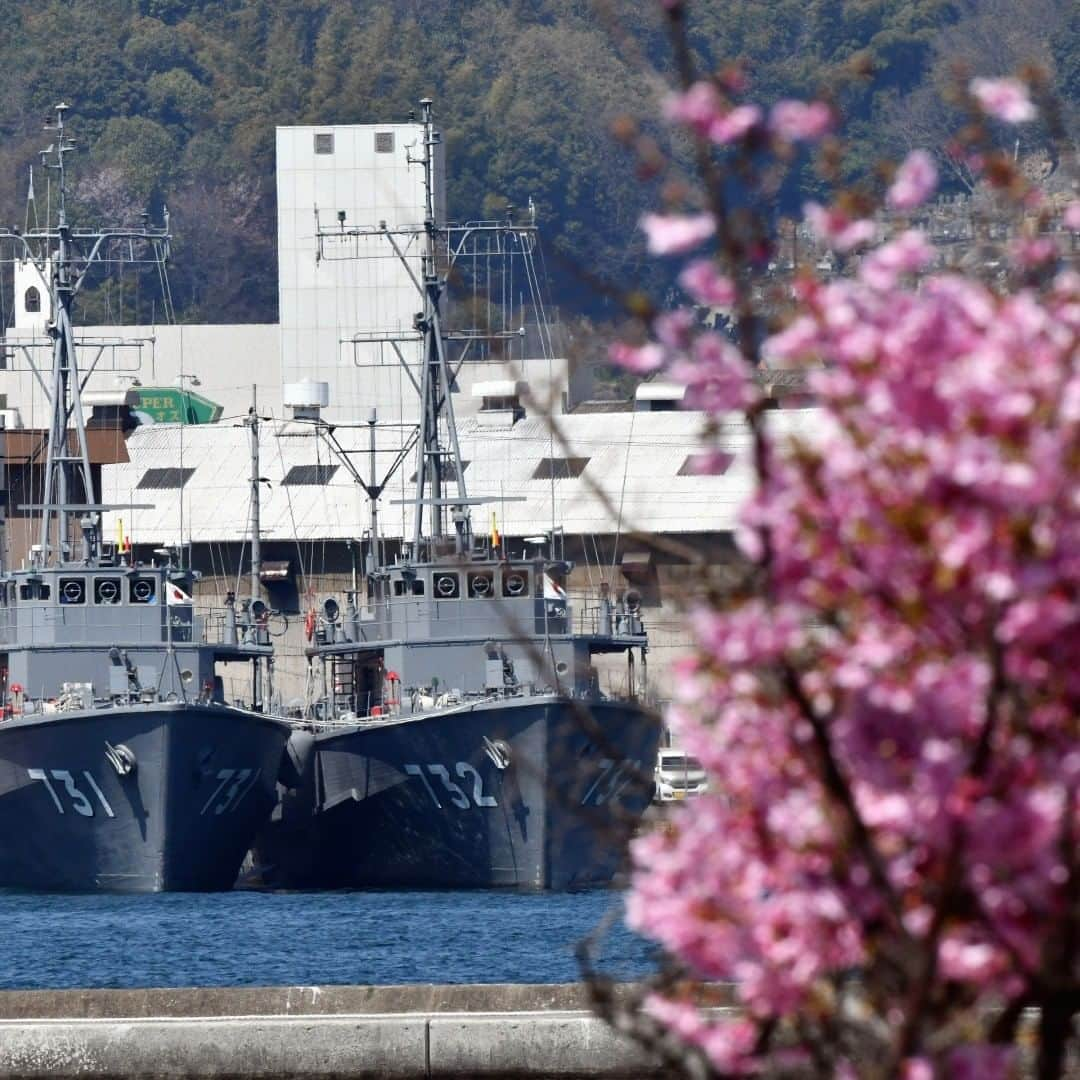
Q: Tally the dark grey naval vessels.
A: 2